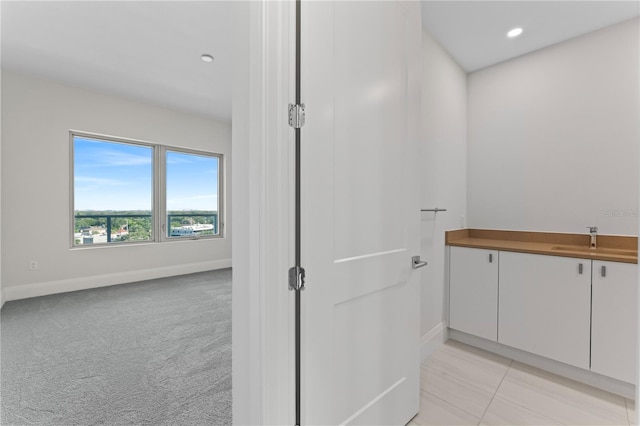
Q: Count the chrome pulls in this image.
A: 3